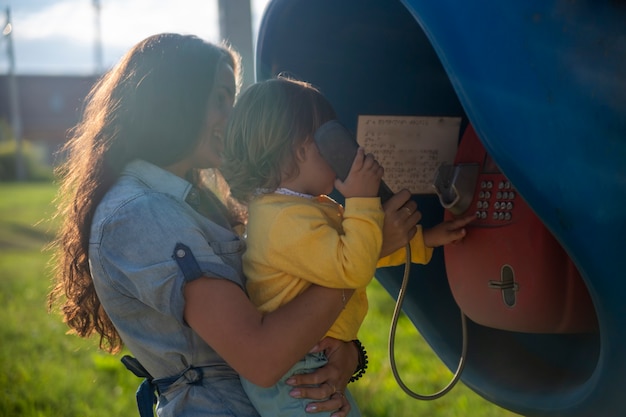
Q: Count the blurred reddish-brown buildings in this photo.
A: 1